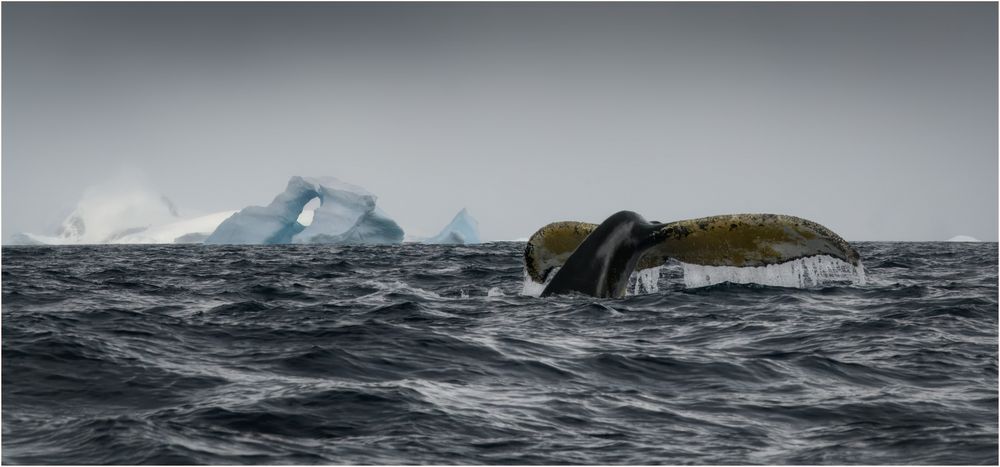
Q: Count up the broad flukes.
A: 2